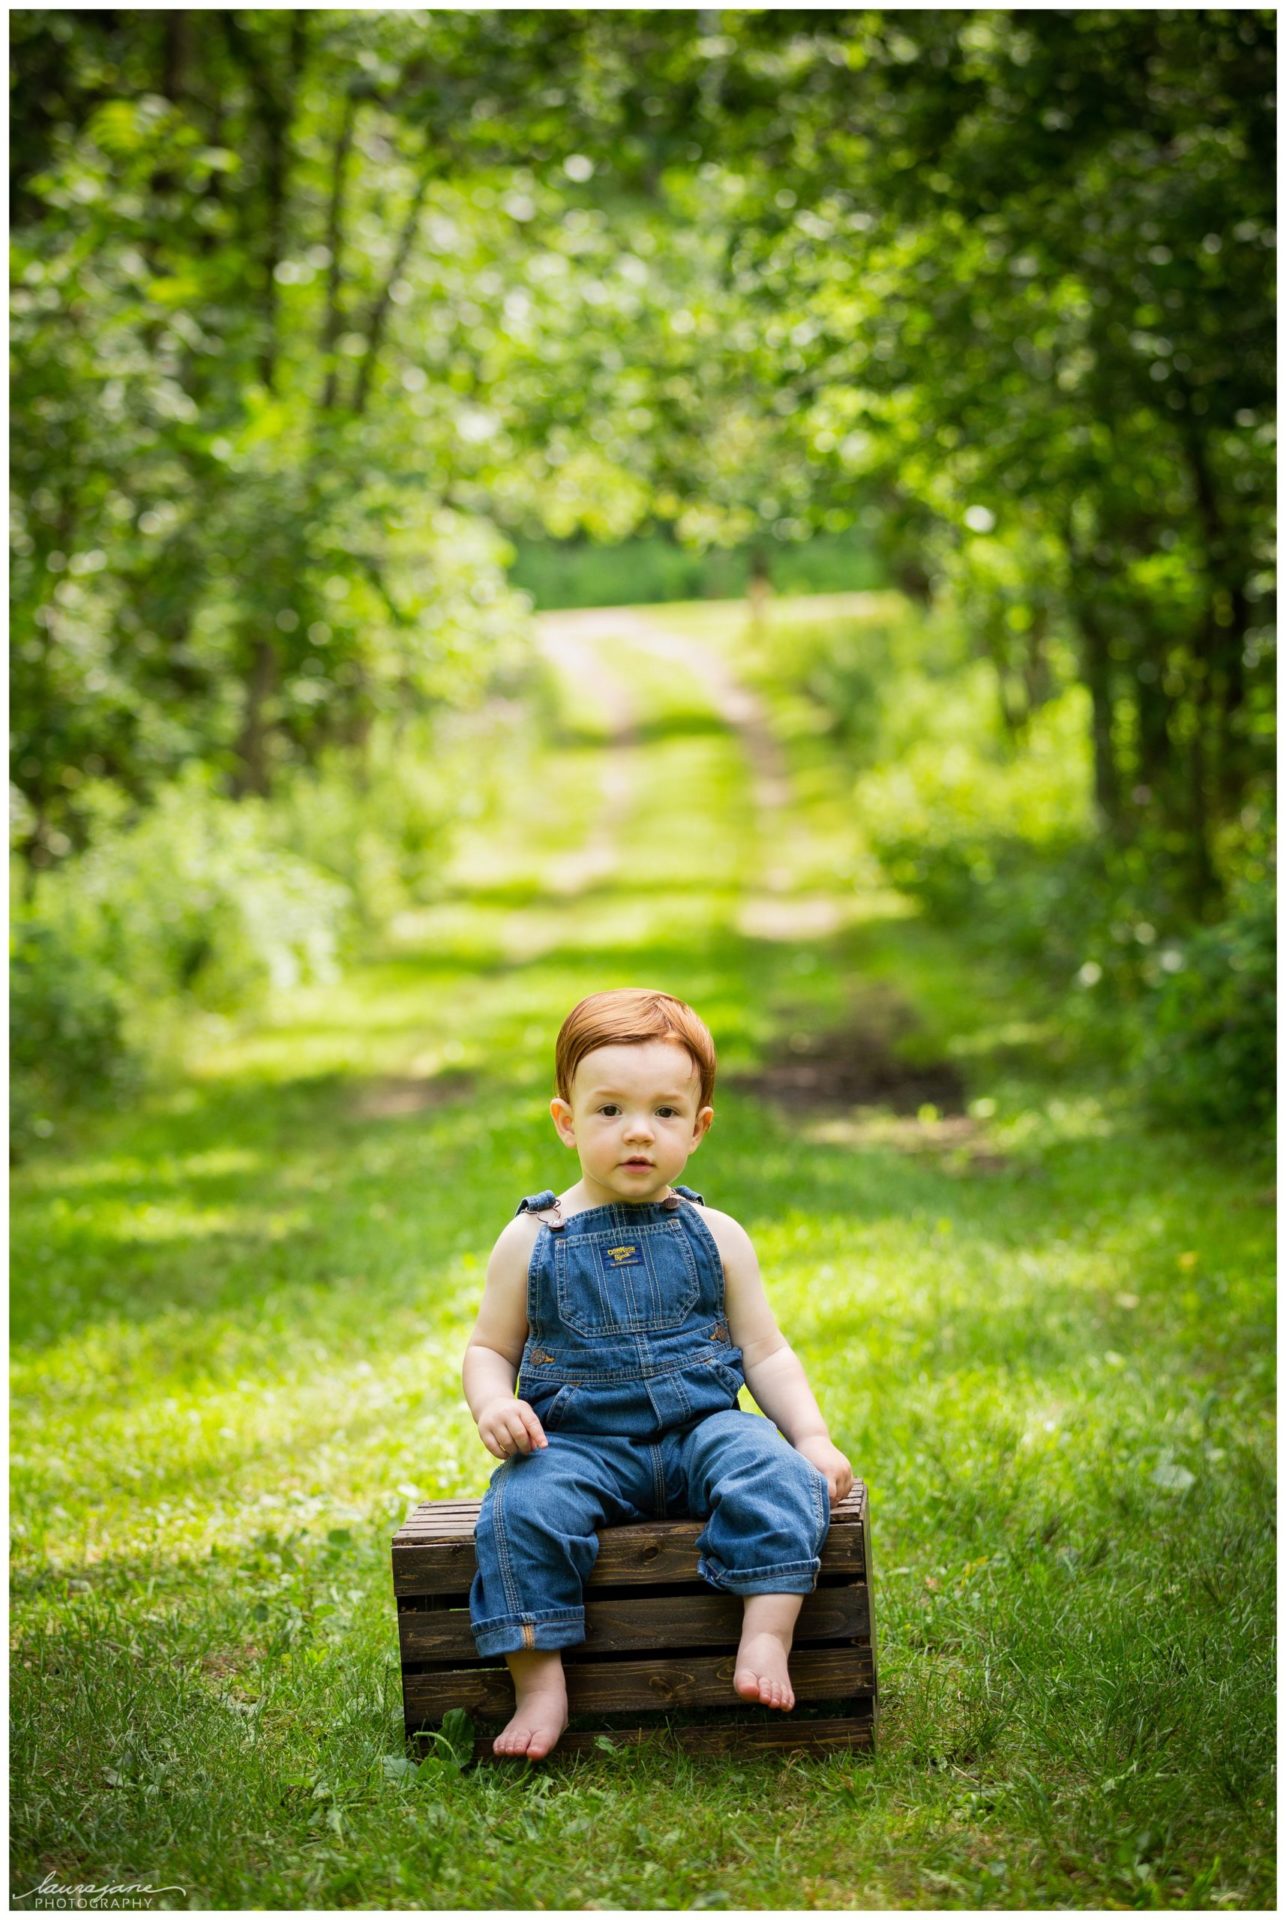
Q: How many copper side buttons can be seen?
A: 2